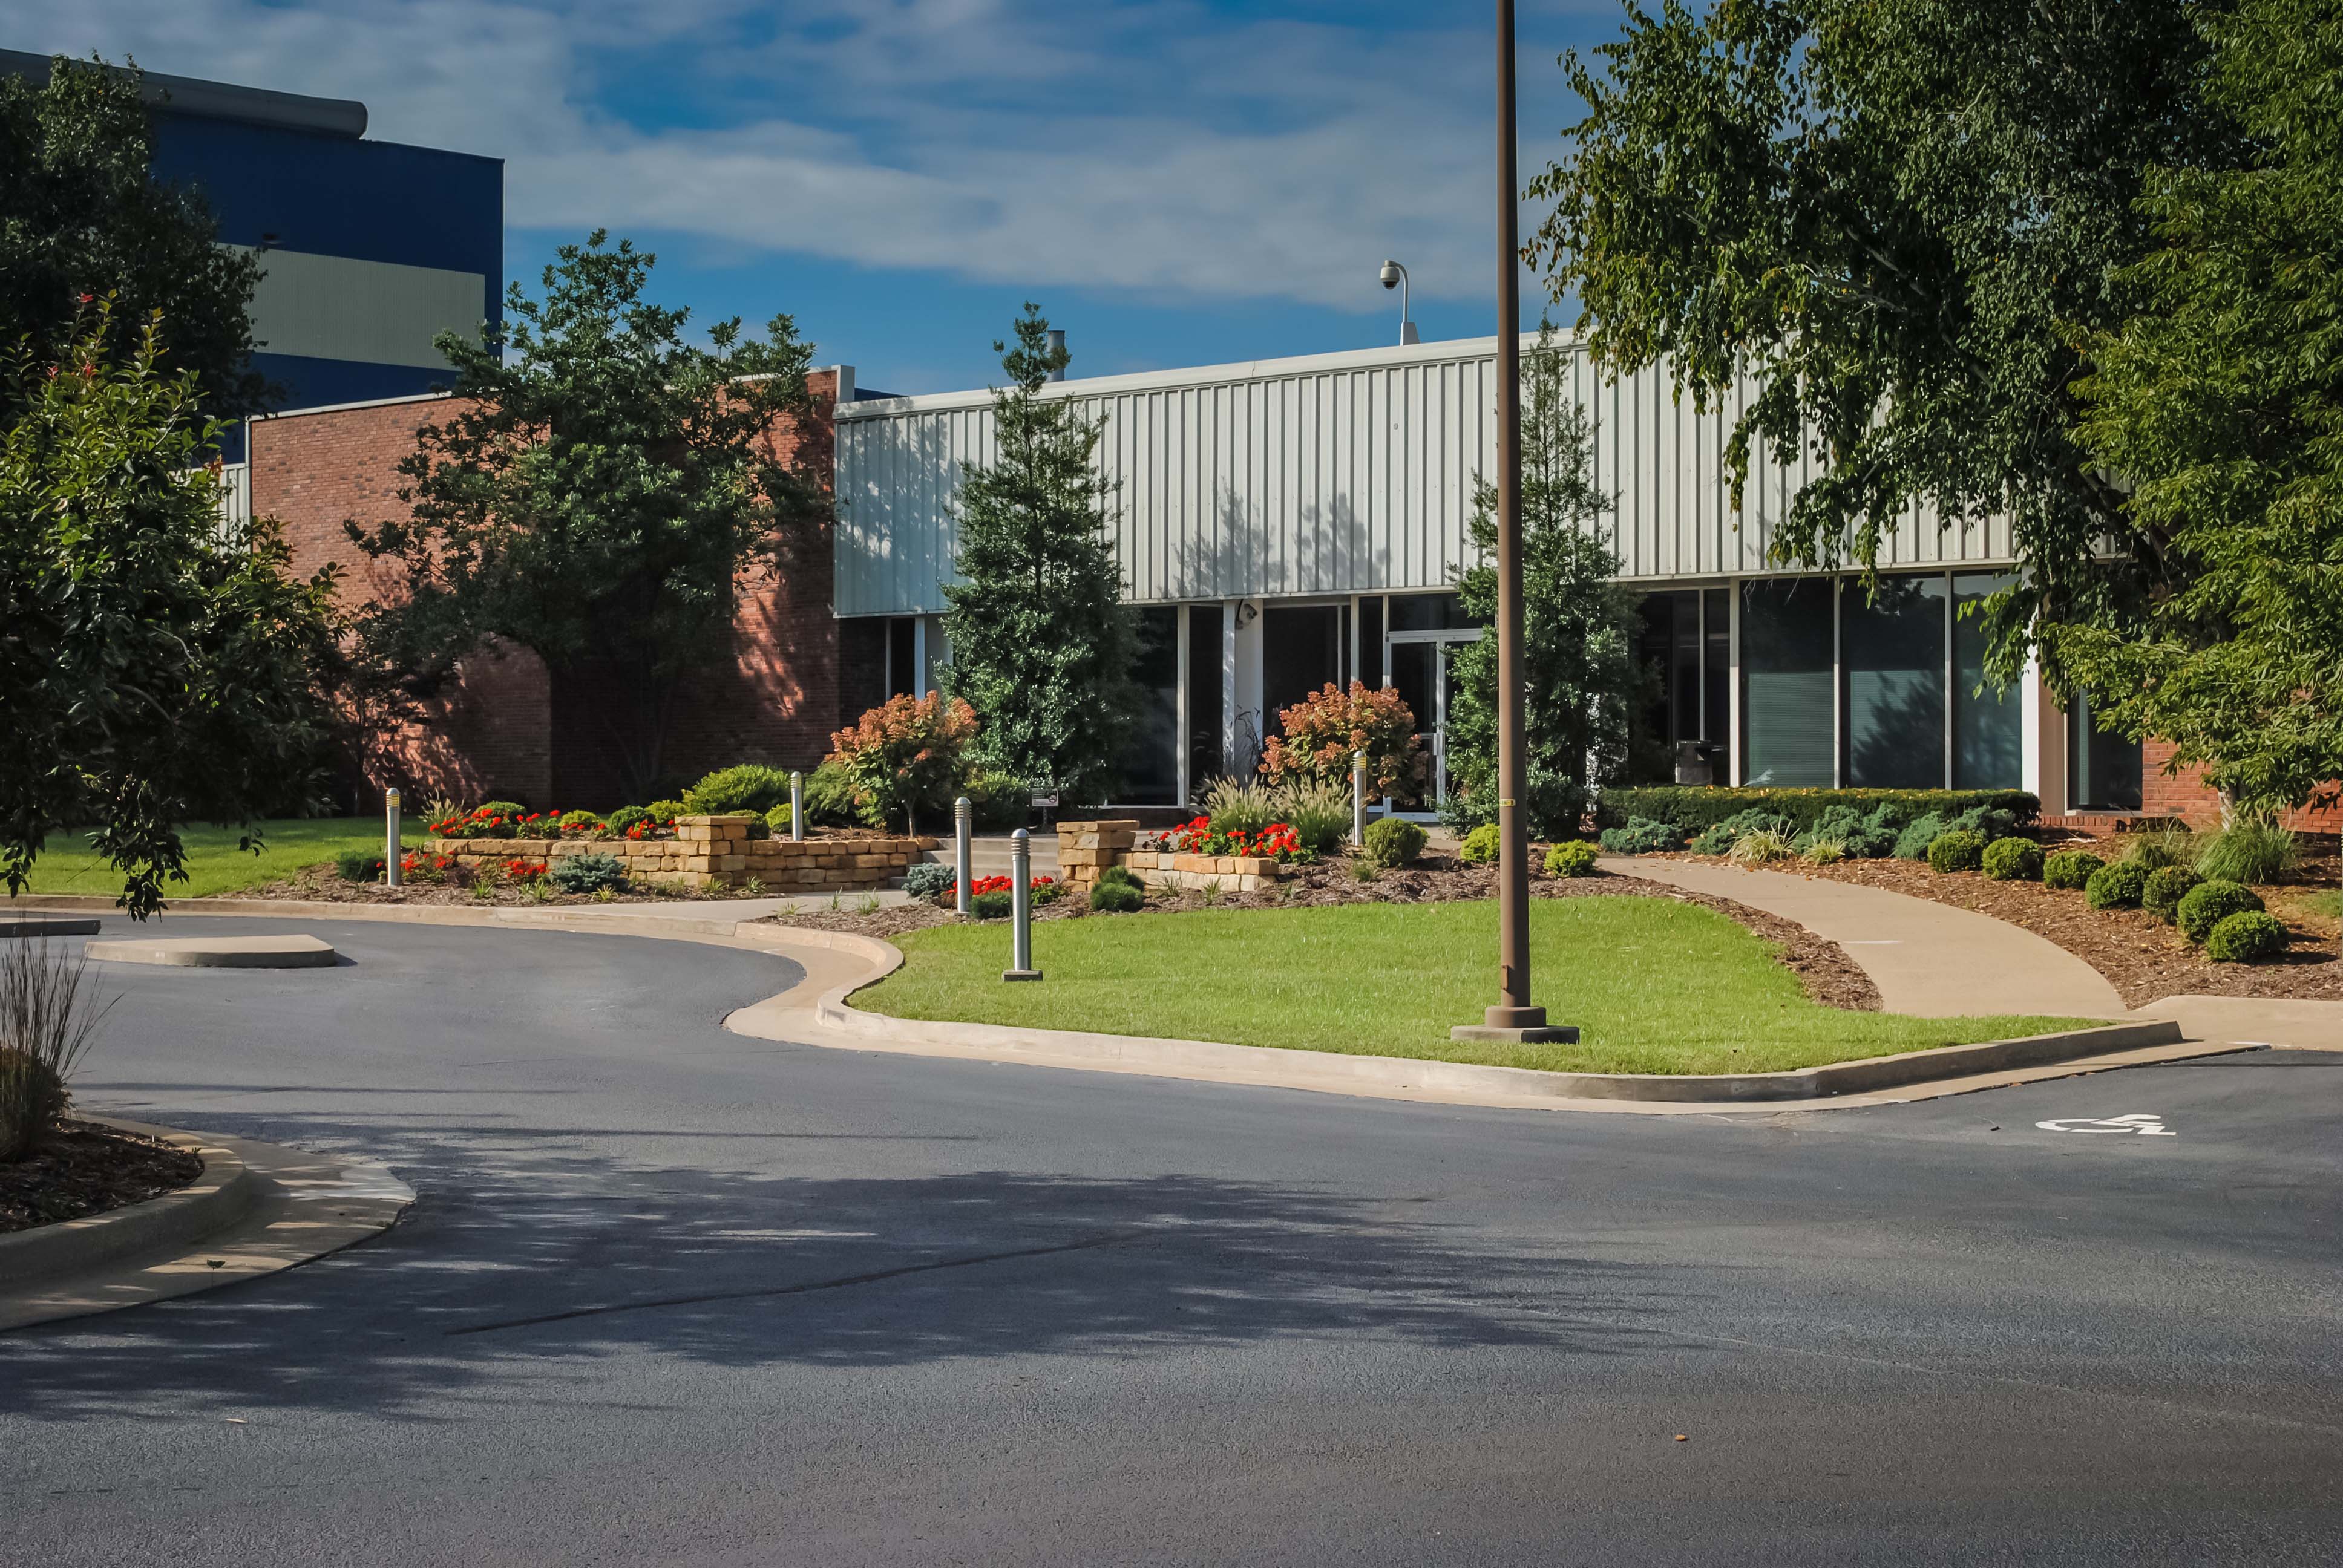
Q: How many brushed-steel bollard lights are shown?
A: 5